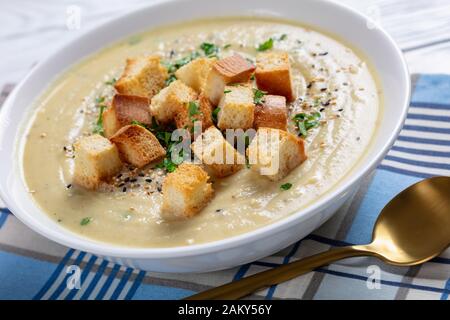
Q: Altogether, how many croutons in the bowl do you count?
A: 14